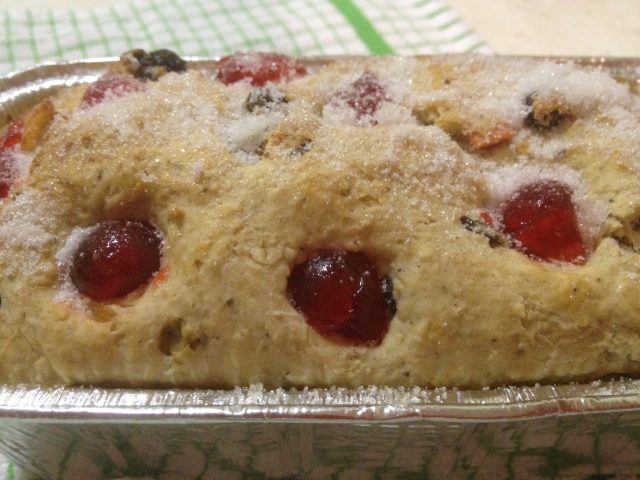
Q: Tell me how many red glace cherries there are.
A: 7